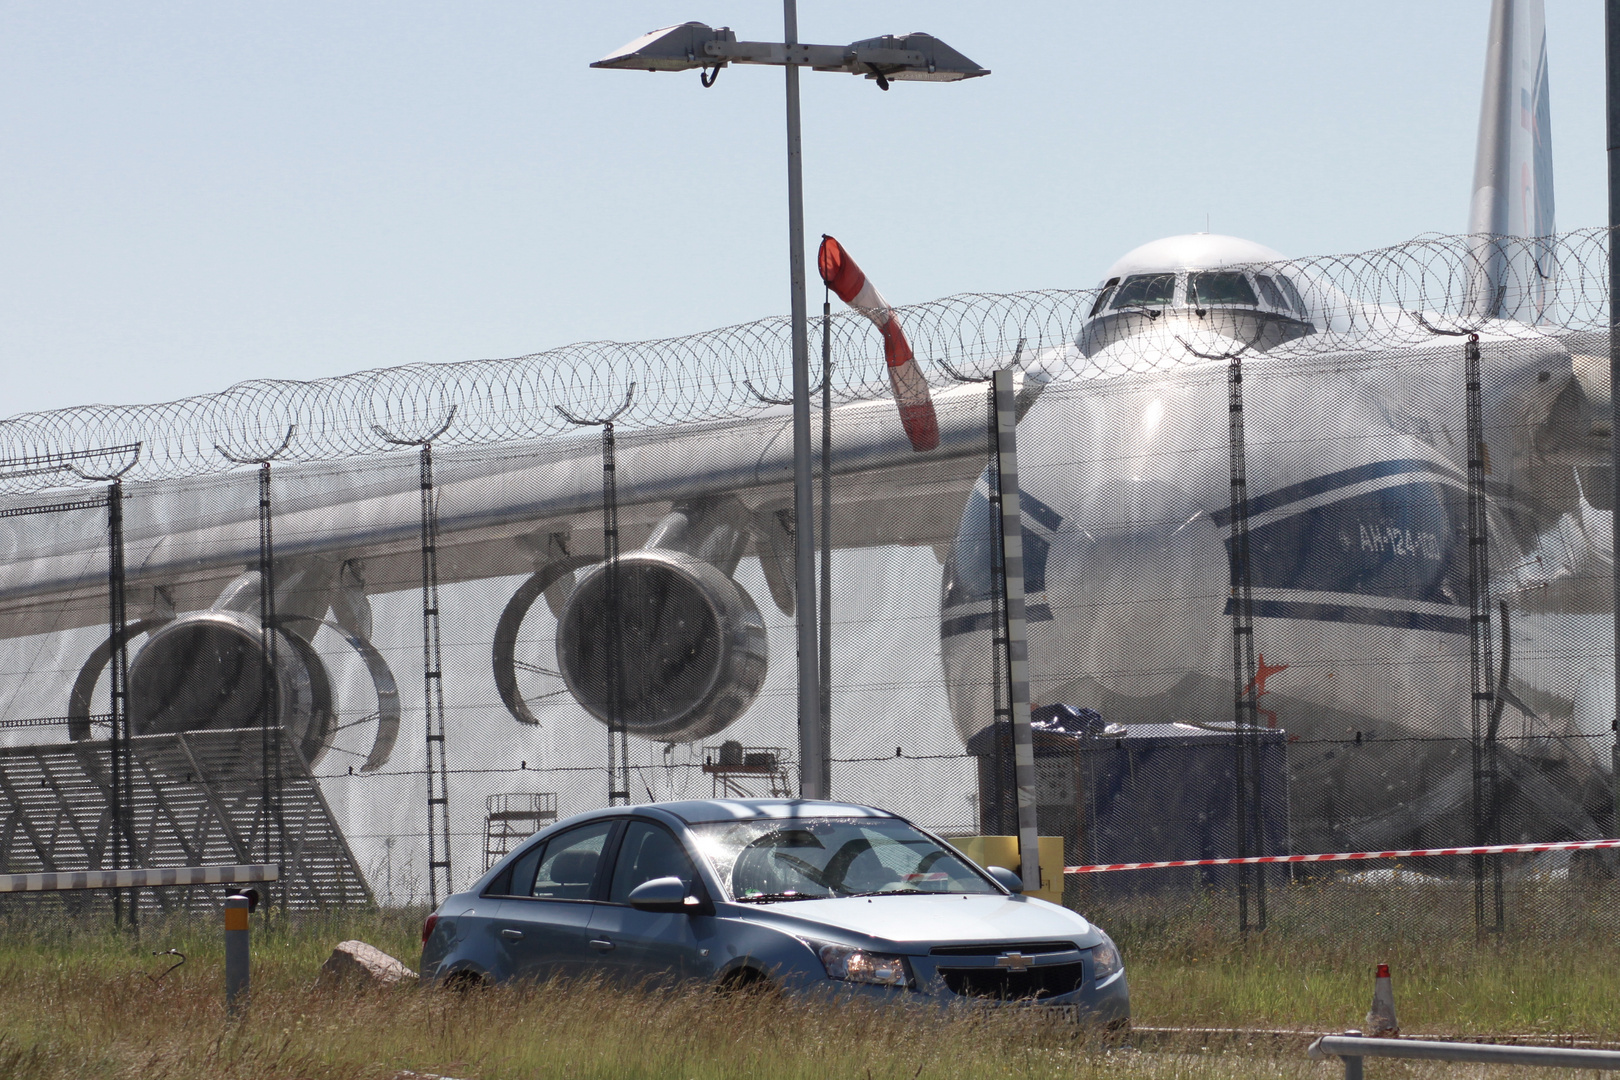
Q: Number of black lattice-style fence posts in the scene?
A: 7